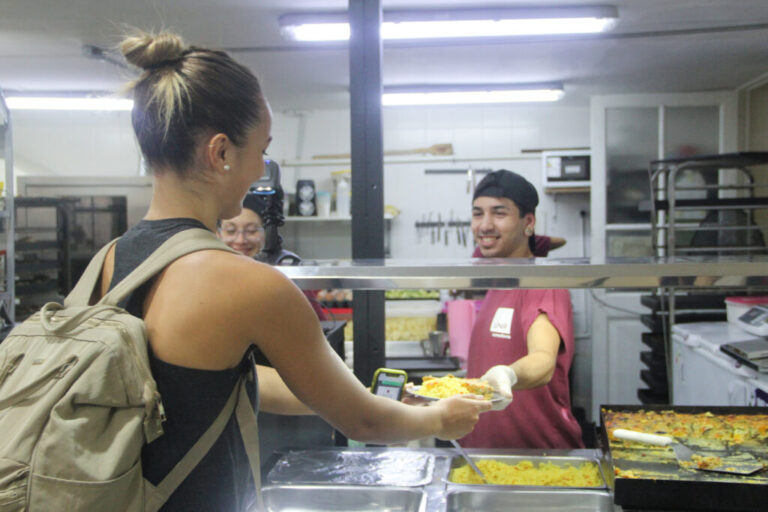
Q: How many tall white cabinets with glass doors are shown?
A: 1